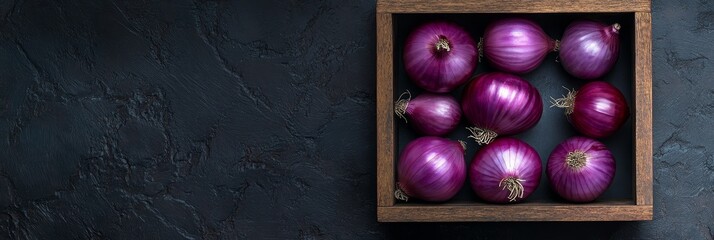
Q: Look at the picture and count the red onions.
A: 9